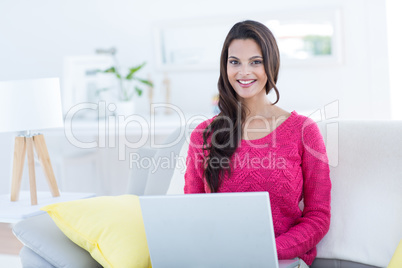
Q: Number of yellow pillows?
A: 2